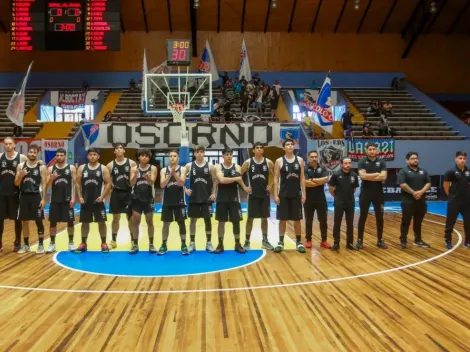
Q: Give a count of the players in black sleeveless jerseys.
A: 11